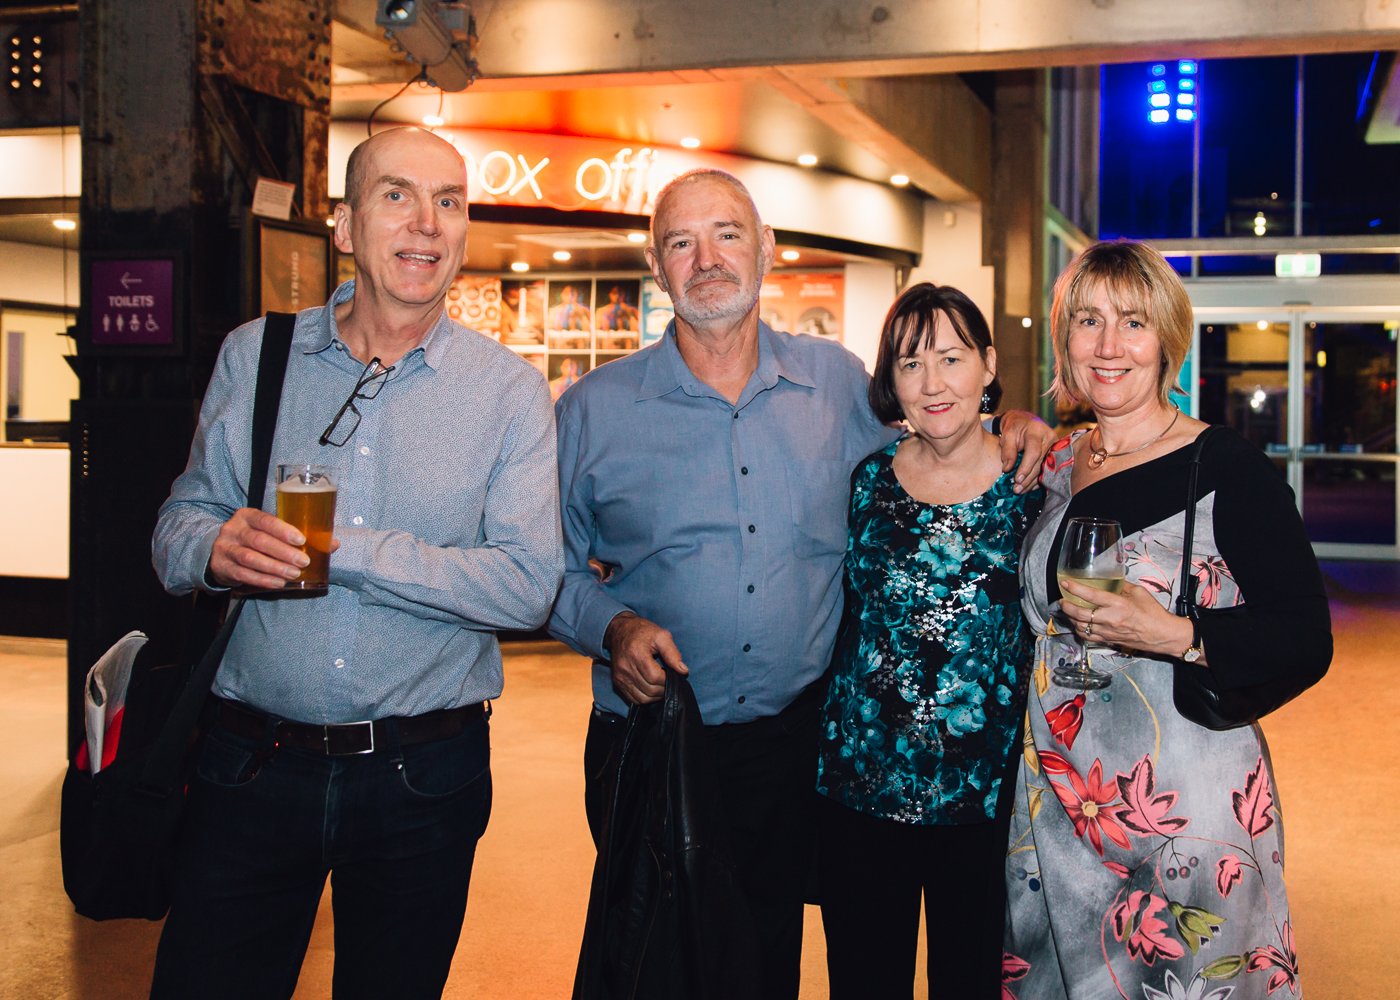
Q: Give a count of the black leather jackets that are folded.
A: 1